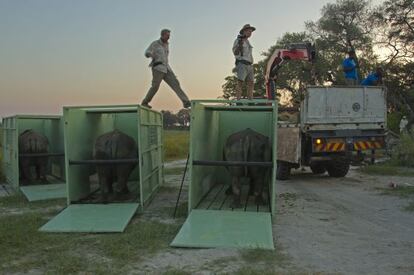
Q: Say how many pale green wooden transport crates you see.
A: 3